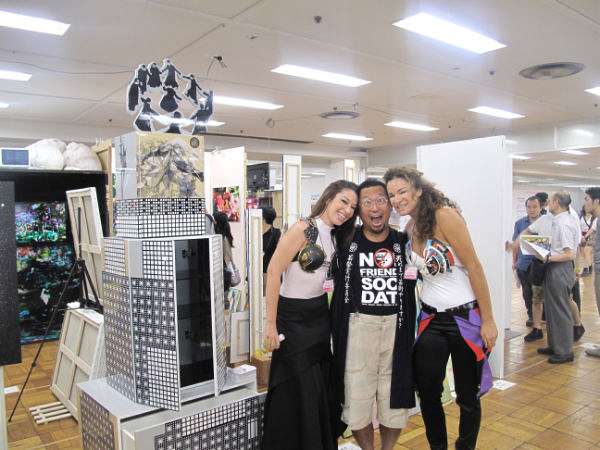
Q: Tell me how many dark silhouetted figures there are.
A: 10